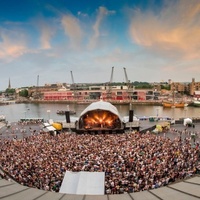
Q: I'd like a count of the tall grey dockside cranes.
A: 4